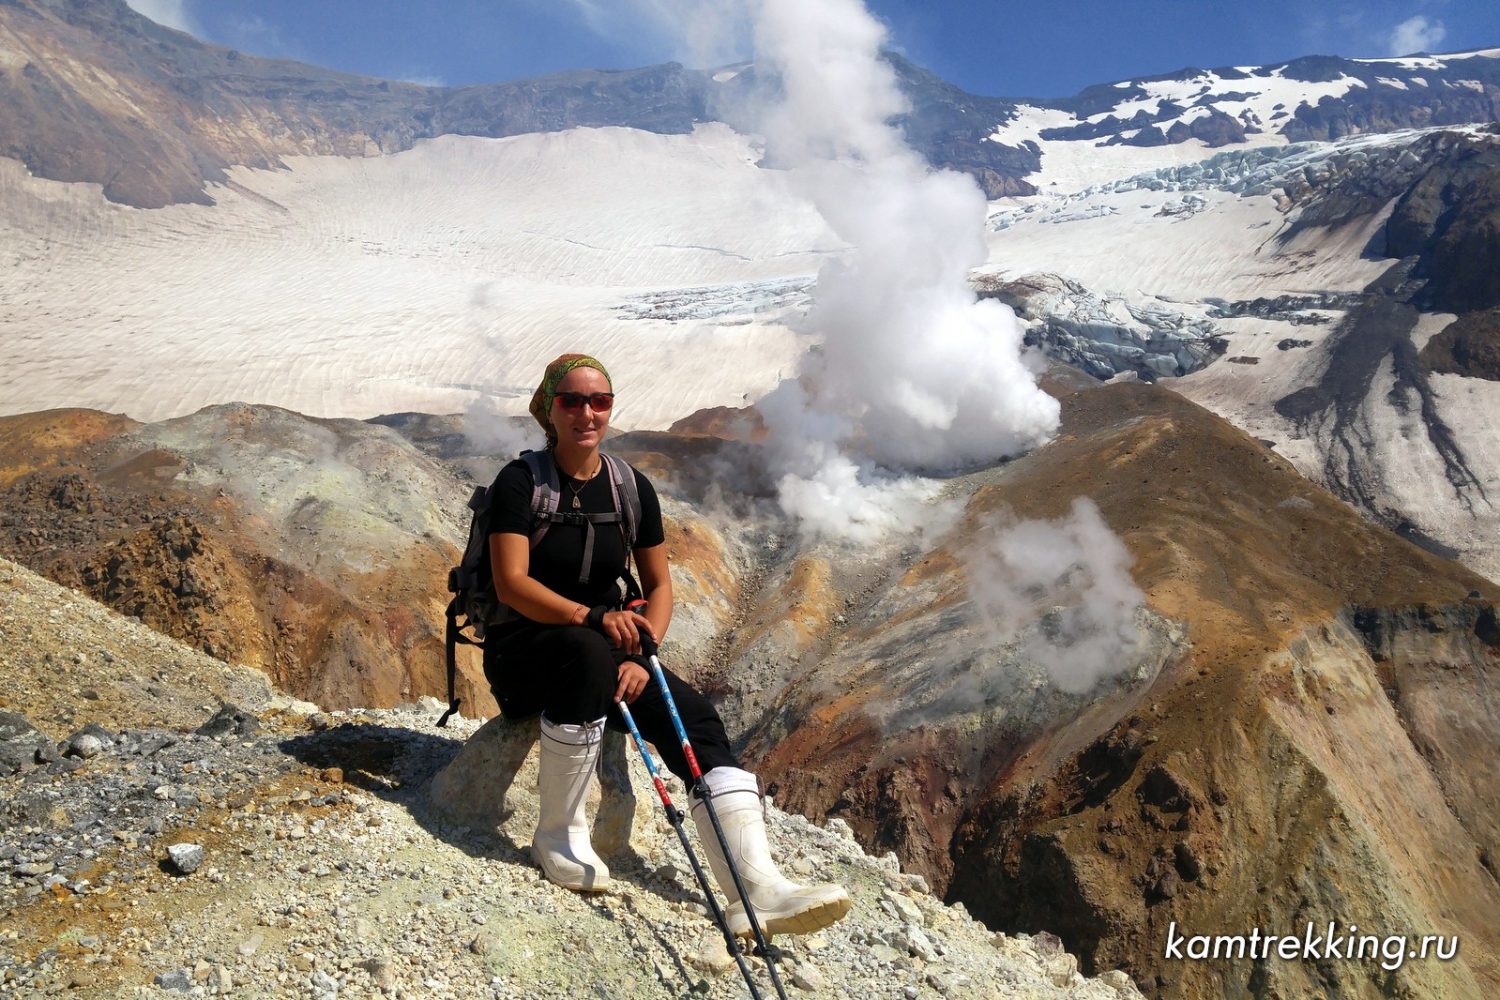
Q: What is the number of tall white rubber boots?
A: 2